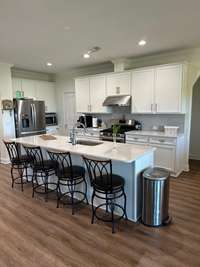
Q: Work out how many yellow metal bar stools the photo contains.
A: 0